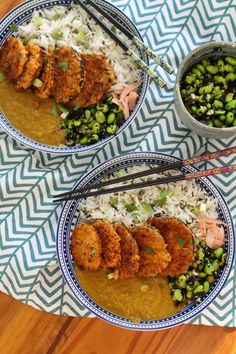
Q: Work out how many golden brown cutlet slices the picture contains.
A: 10